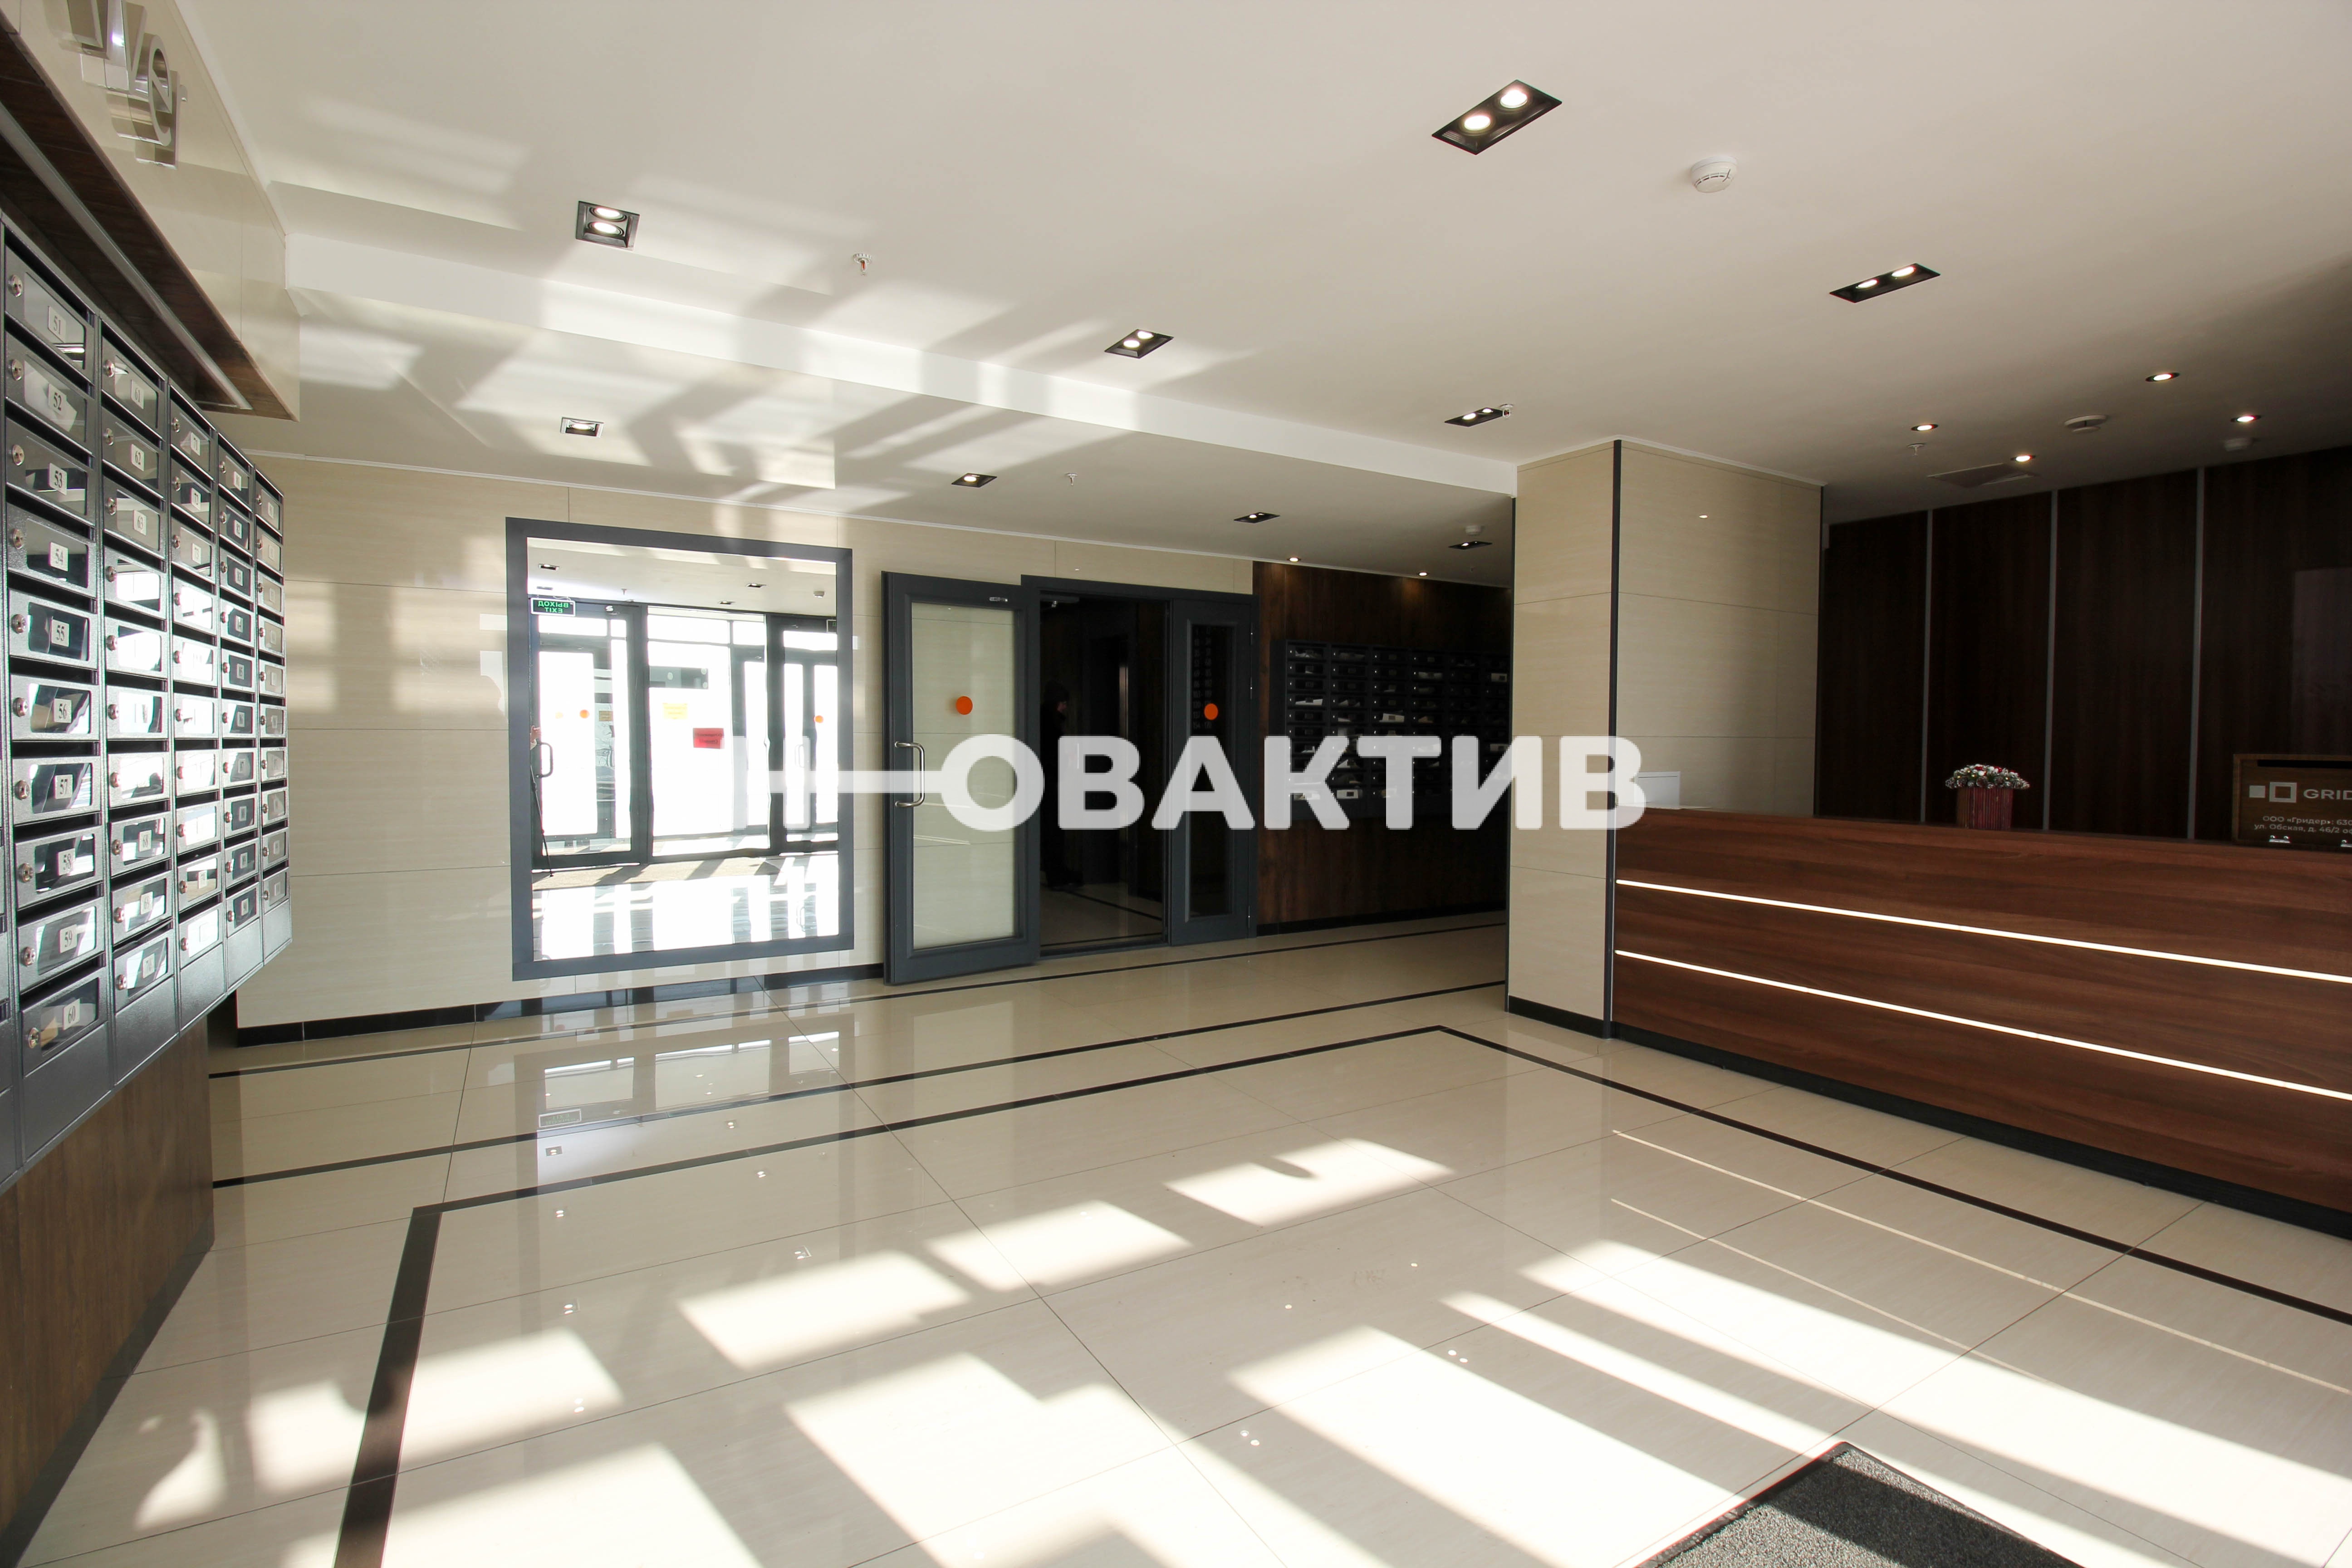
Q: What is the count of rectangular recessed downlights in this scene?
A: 9